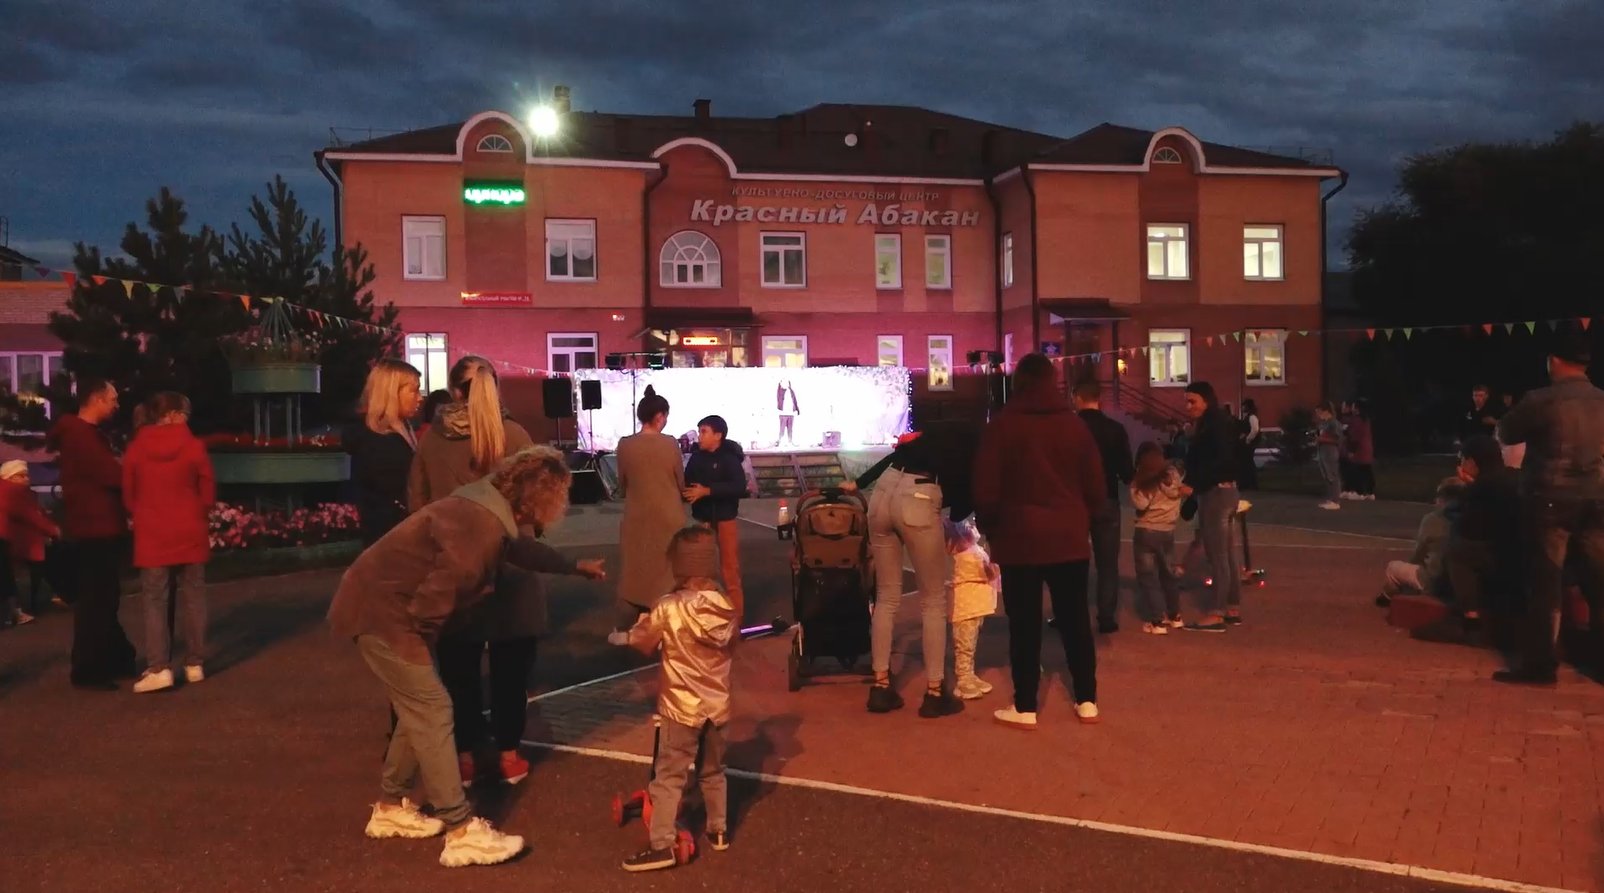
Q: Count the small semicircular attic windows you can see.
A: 2